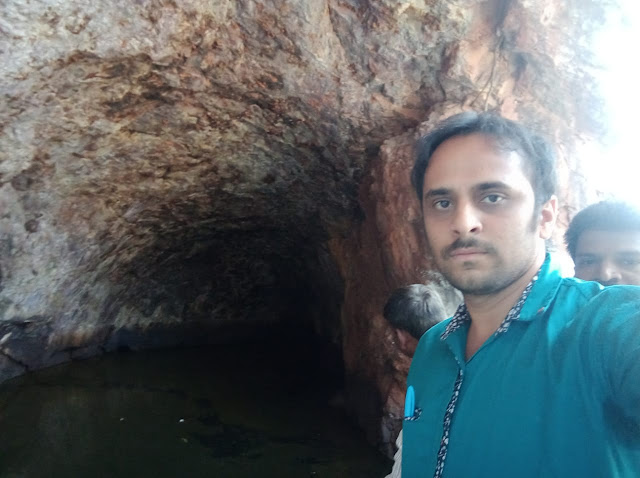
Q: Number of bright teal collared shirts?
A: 1